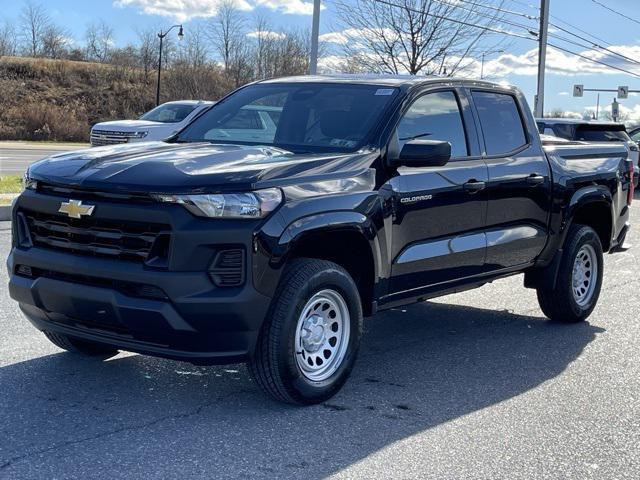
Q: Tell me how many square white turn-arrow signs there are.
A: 2